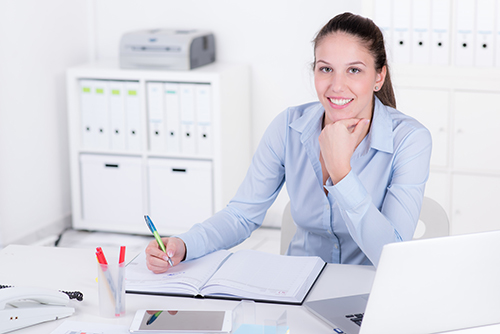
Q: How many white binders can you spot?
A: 15